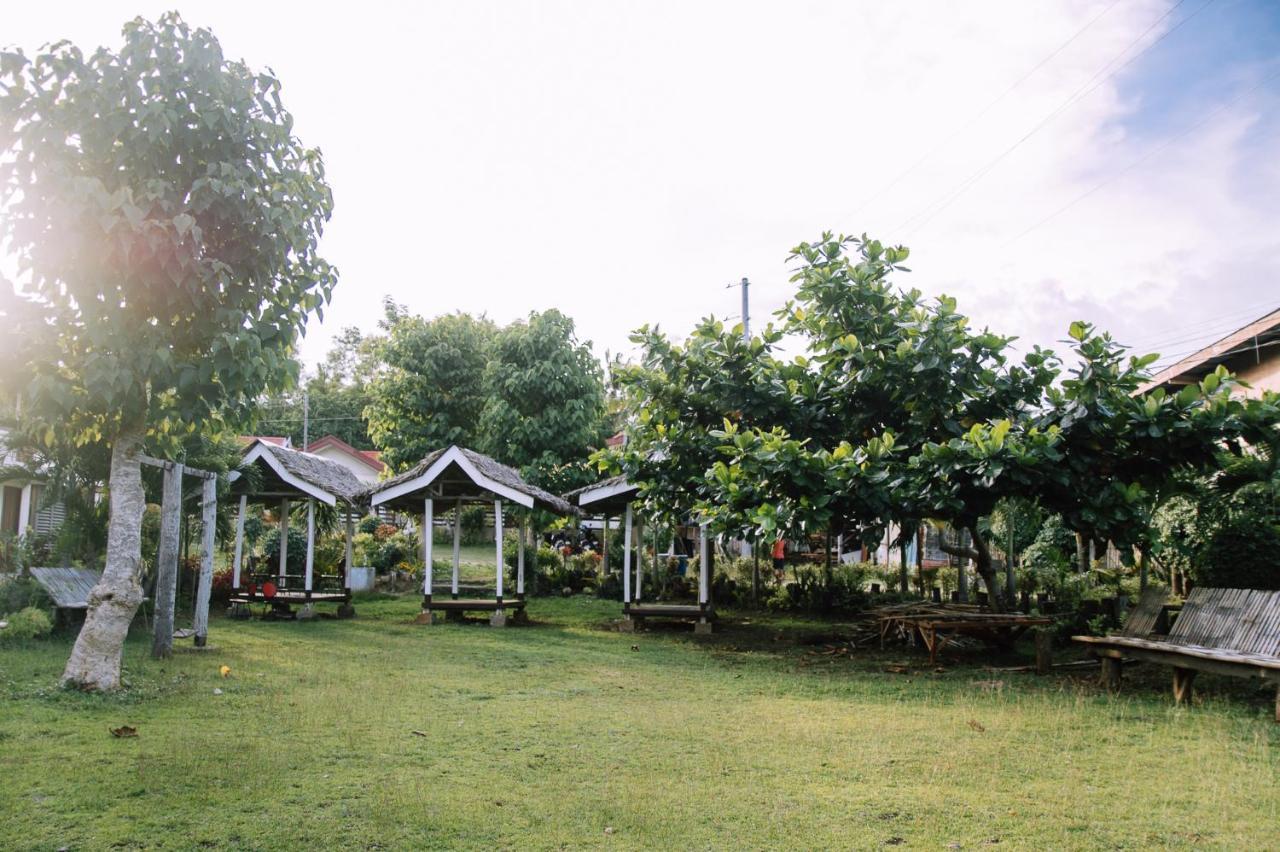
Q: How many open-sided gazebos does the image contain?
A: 3